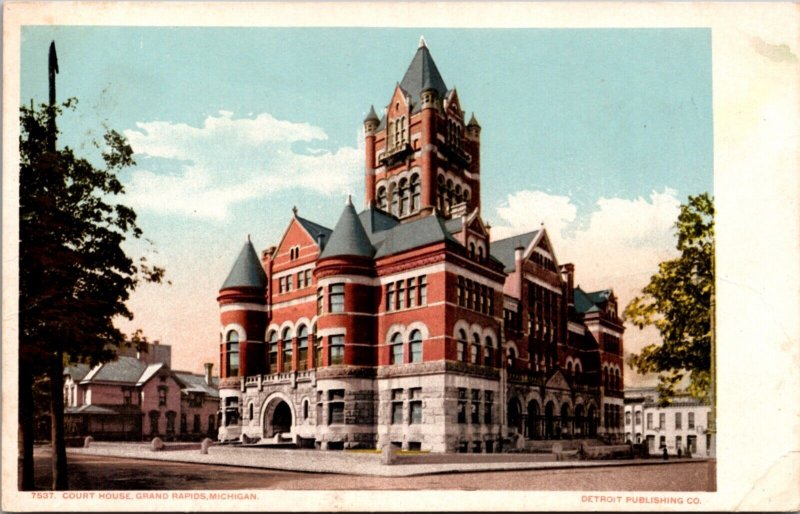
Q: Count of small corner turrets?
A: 3